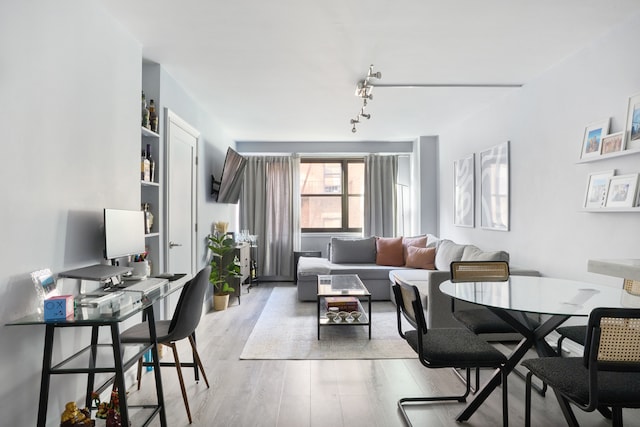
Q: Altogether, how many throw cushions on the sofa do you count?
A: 3